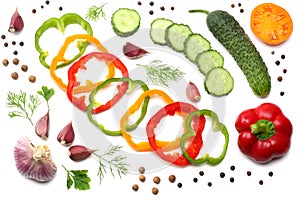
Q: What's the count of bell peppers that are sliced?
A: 7